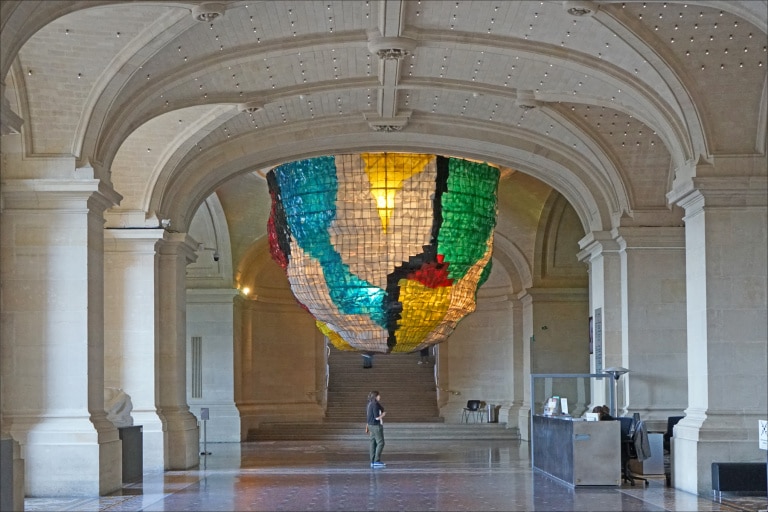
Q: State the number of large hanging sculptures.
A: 1